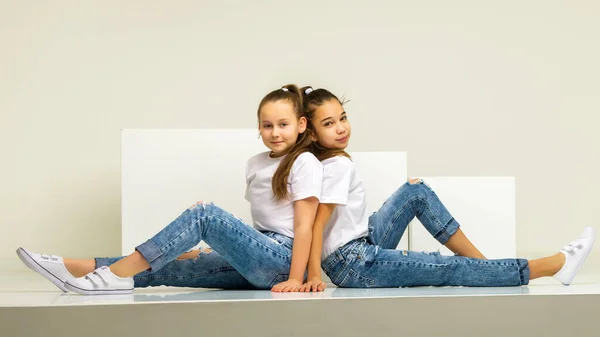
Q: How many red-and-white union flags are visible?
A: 0